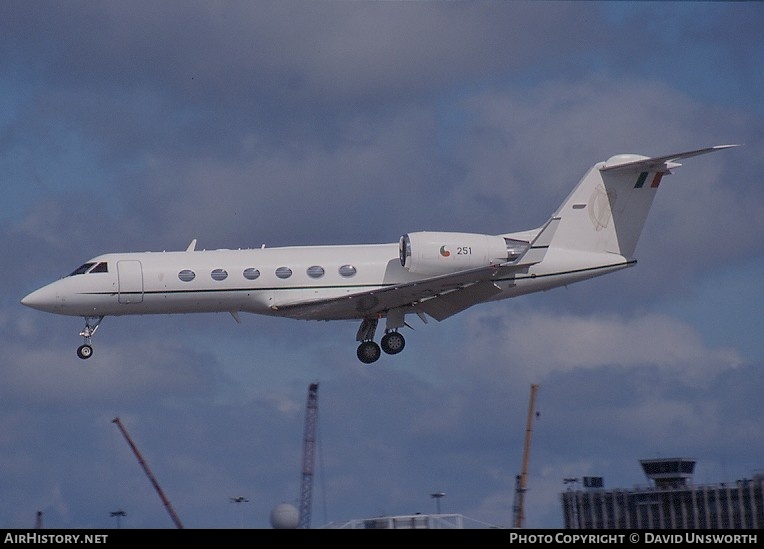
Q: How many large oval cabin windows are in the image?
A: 6